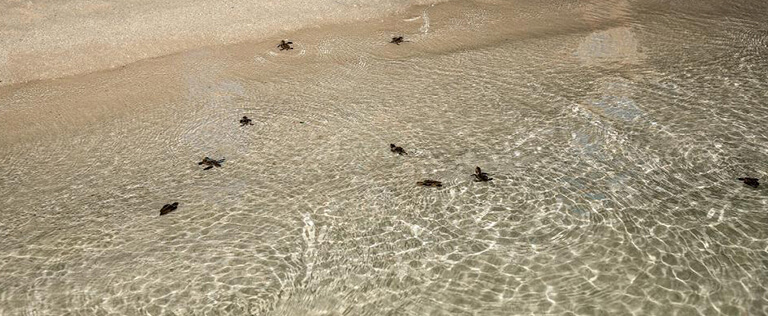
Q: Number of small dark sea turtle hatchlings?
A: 9